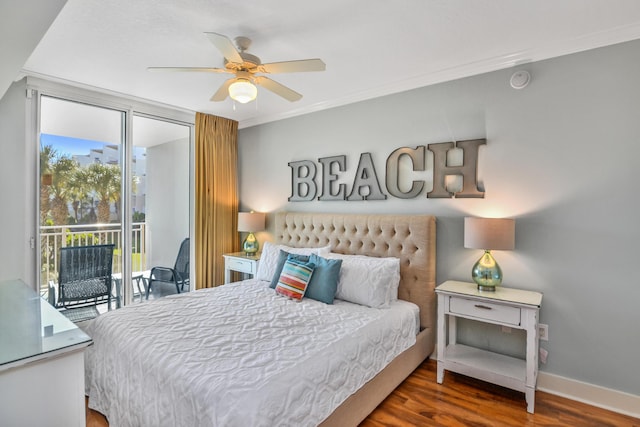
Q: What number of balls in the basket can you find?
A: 0